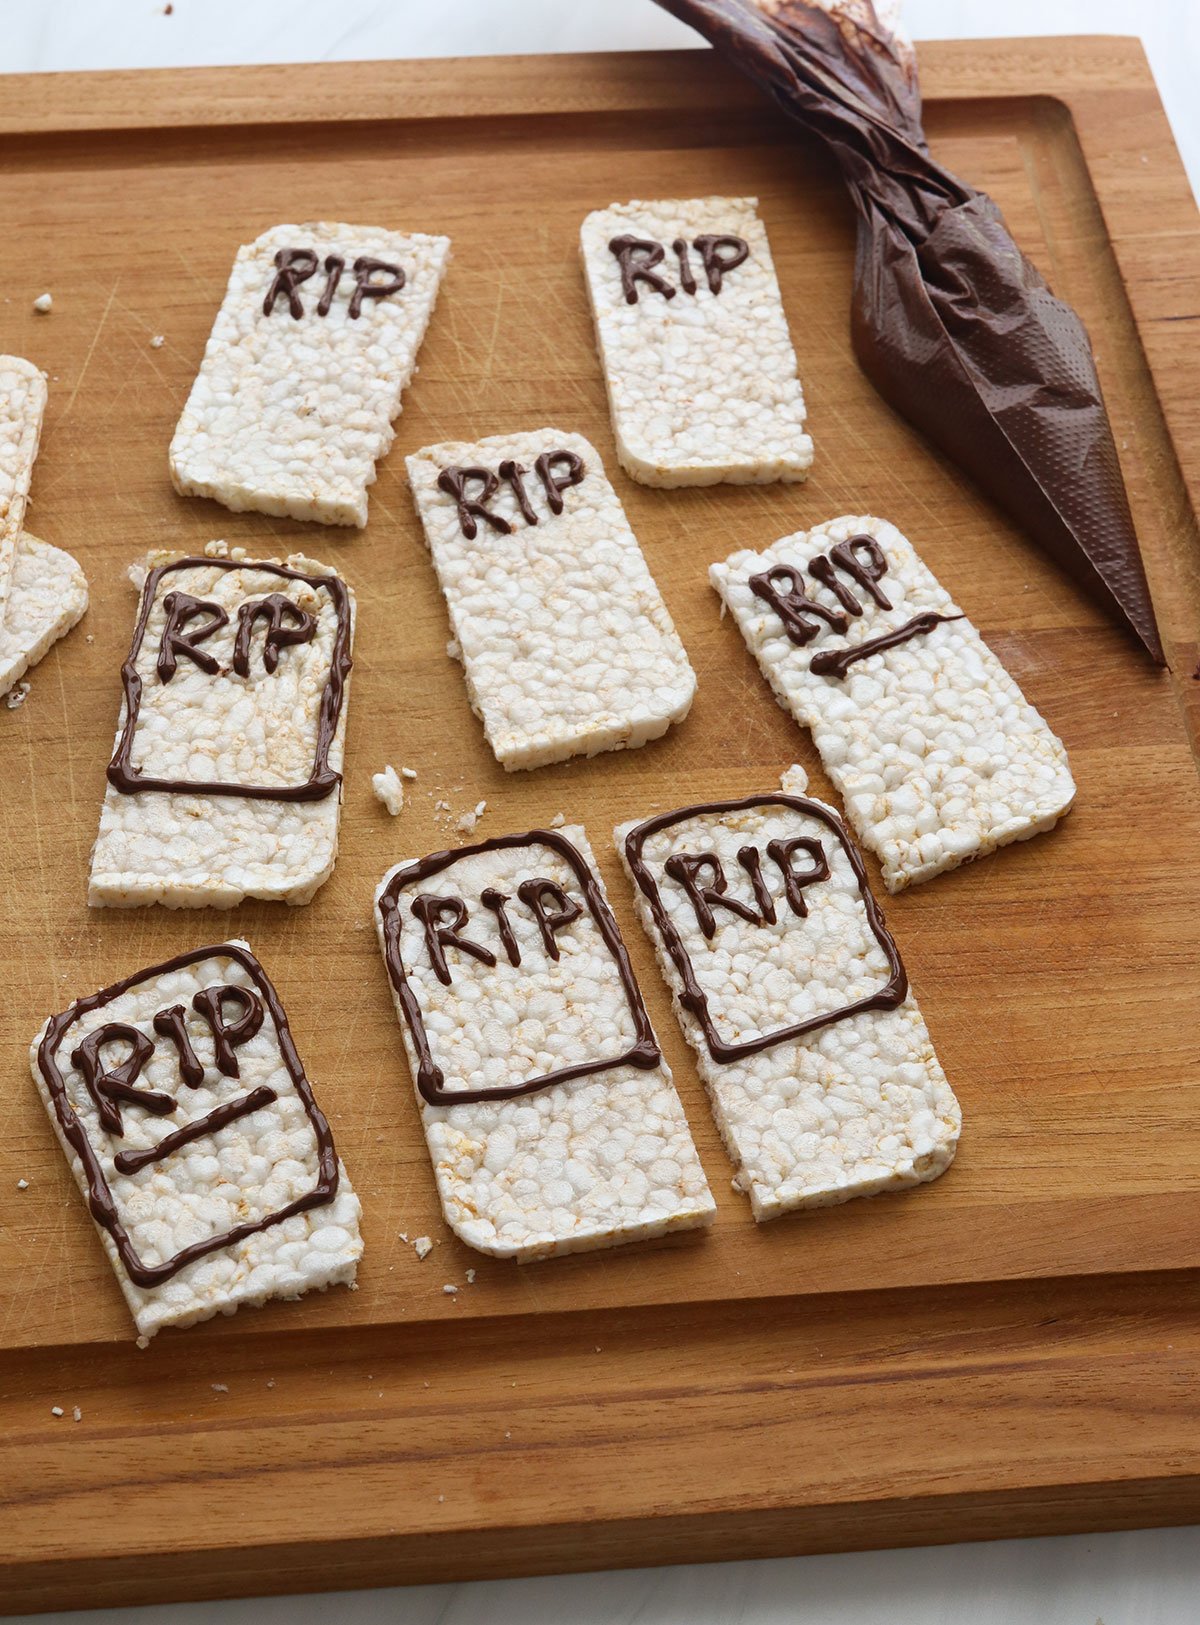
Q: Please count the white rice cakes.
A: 10